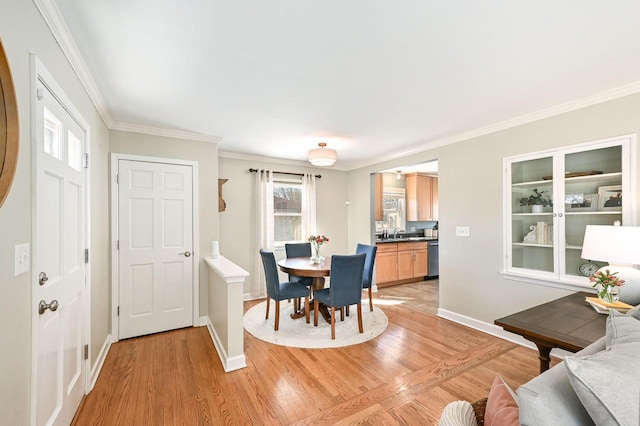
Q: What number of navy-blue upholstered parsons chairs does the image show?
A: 4